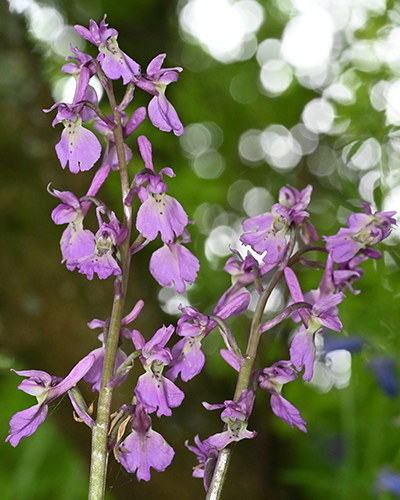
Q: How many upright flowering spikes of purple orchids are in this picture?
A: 2